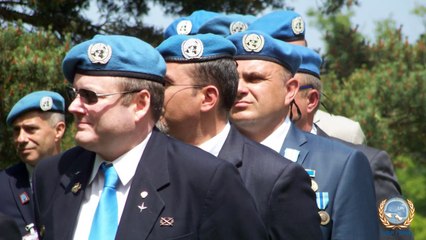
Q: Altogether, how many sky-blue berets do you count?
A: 8